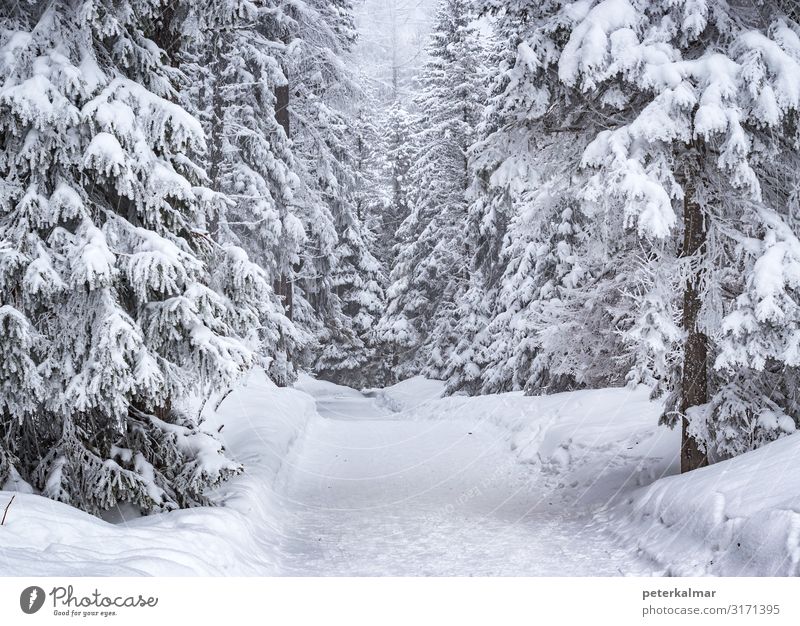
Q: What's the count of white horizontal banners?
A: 1